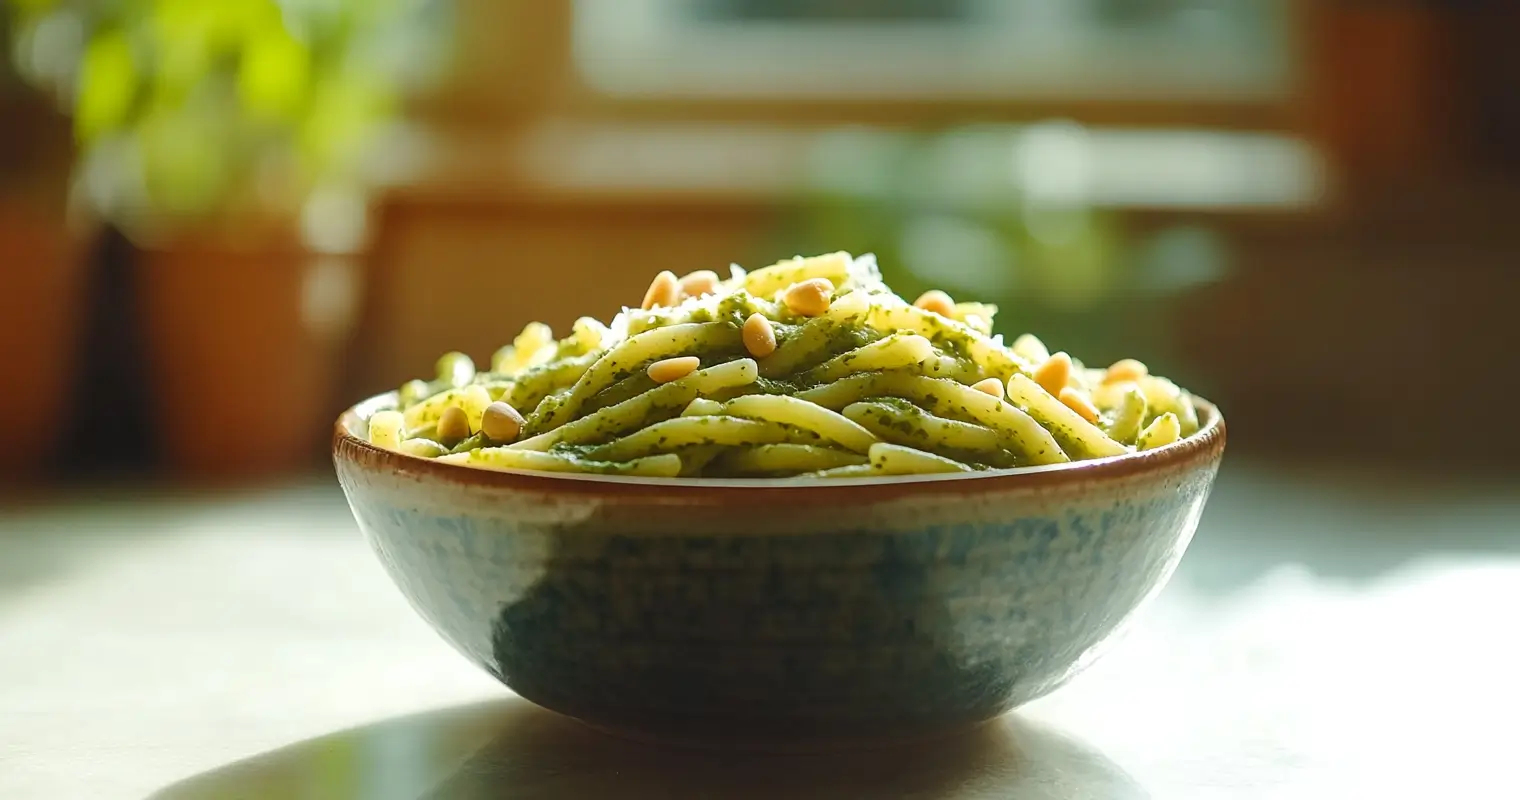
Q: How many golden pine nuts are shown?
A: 12